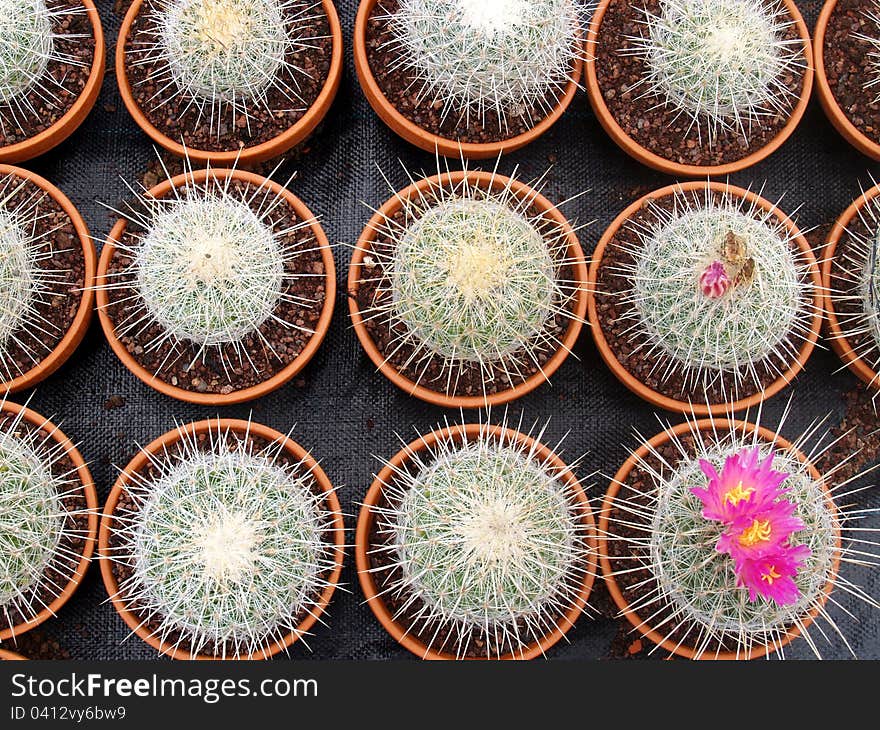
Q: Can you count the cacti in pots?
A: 14